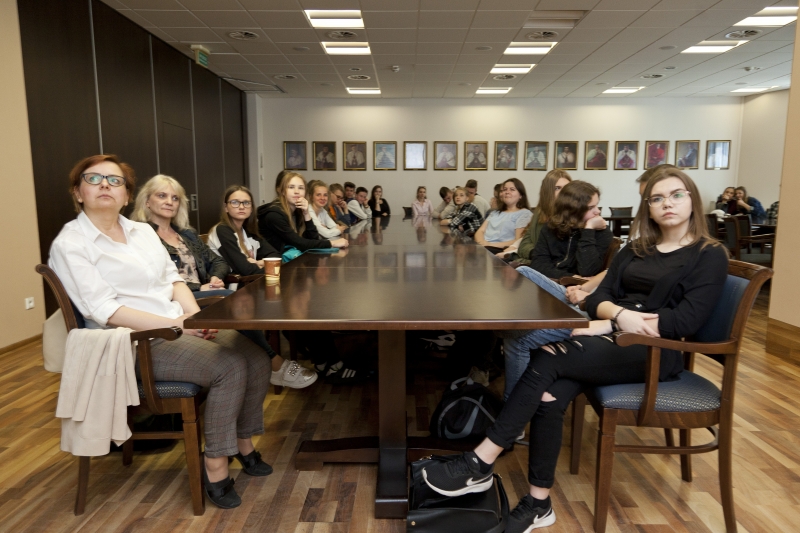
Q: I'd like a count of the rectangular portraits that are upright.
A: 15